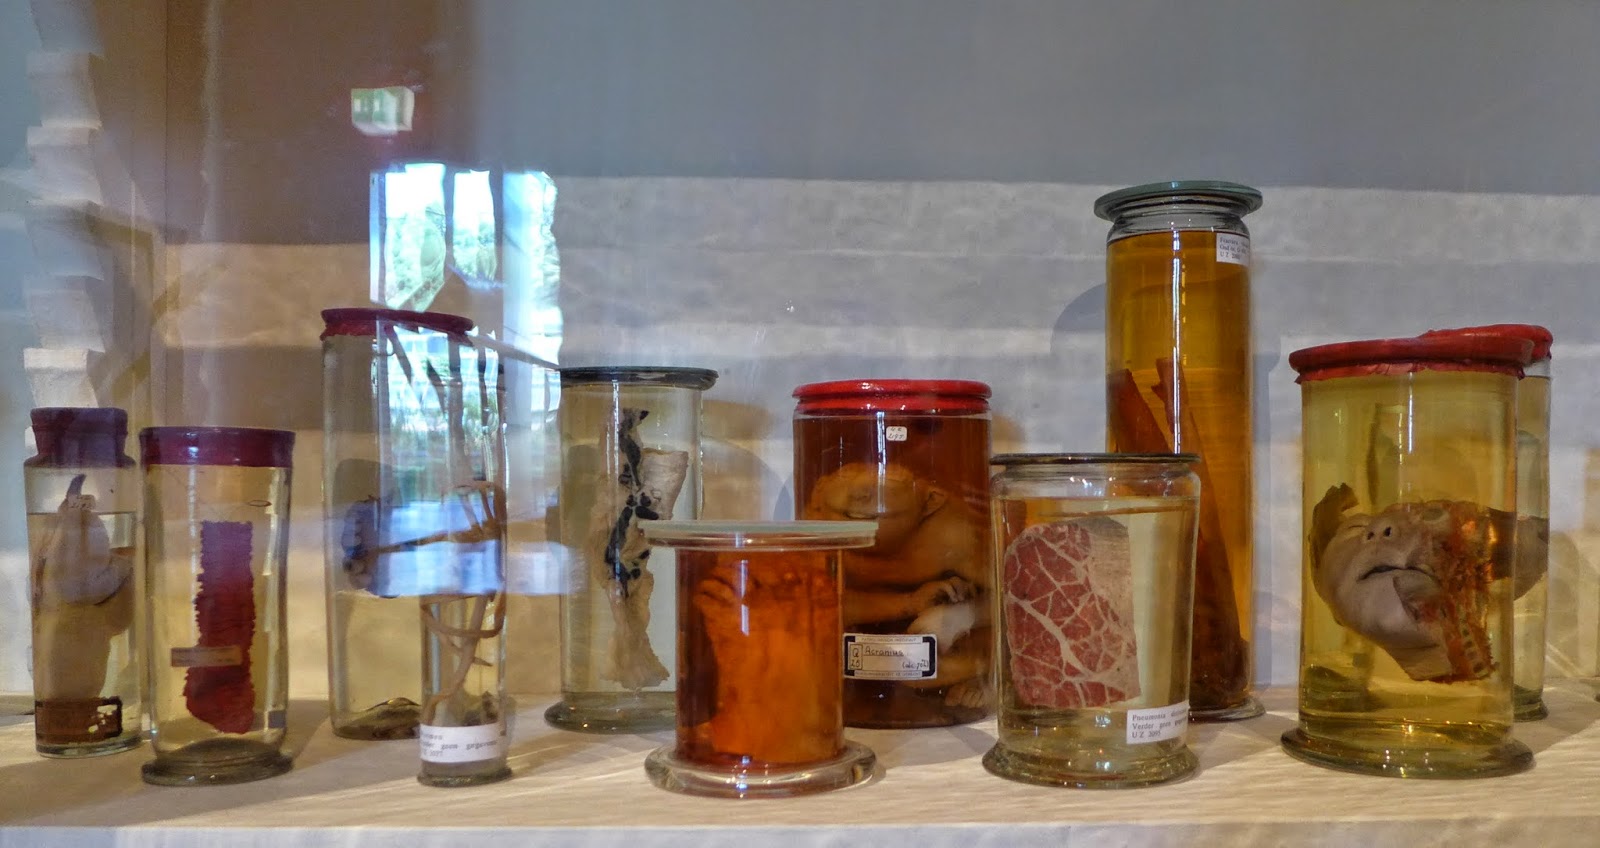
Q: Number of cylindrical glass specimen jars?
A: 11